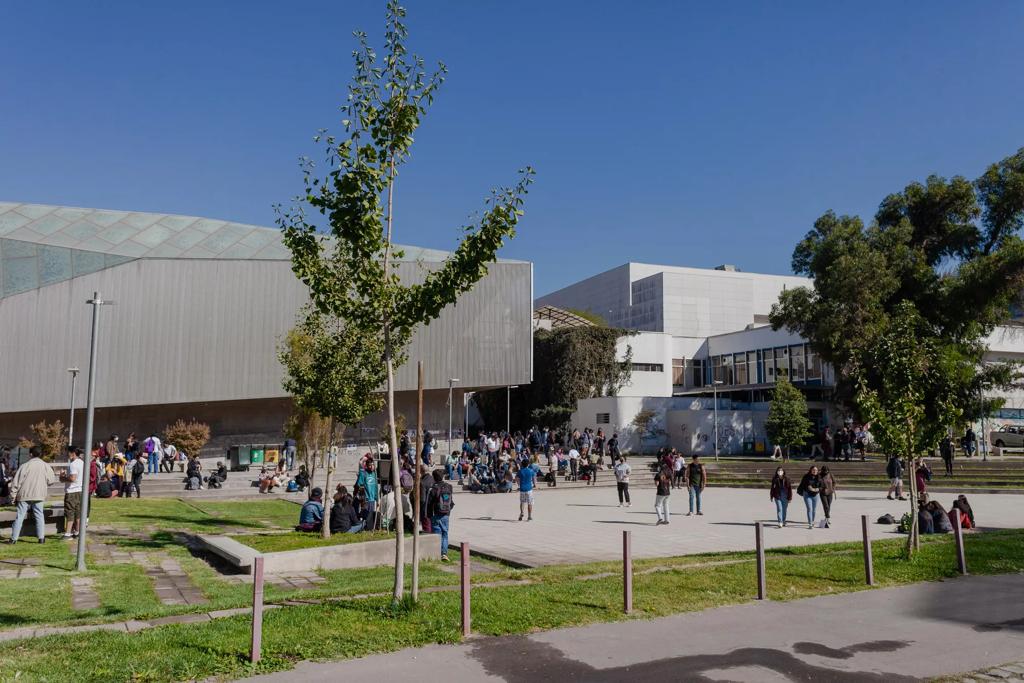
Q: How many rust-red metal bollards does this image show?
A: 6